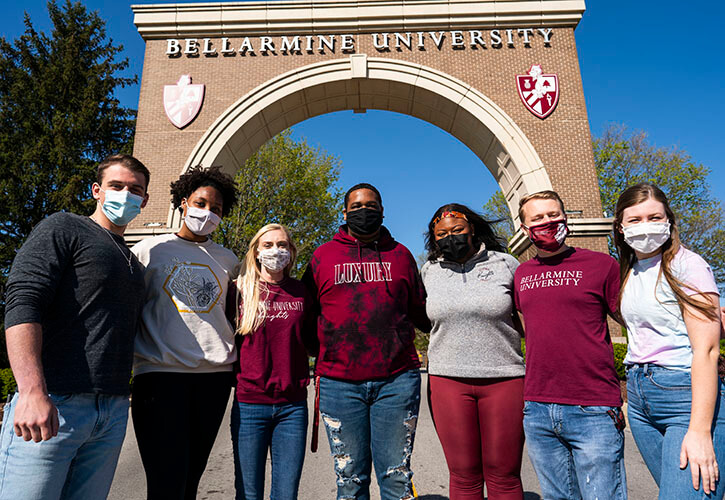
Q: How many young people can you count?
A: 7